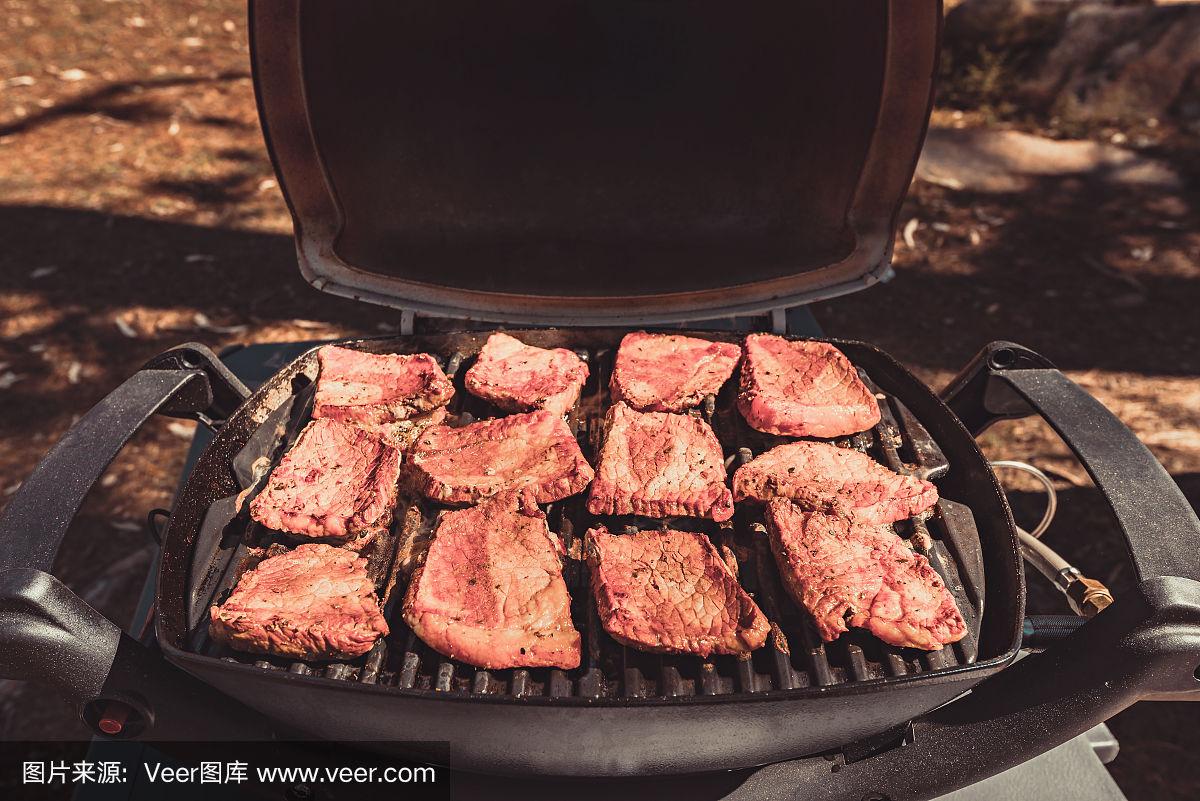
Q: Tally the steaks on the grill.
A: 12